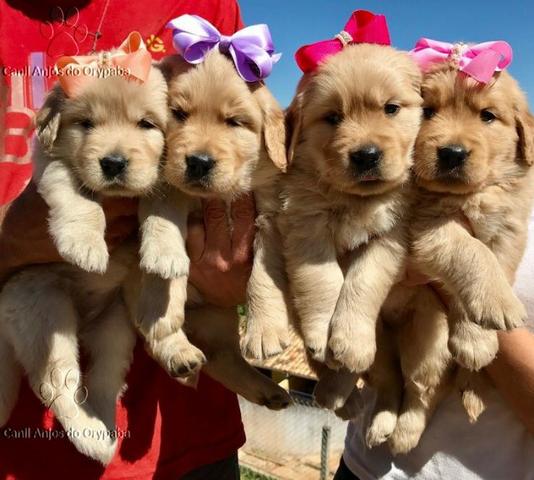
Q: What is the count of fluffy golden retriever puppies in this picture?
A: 4